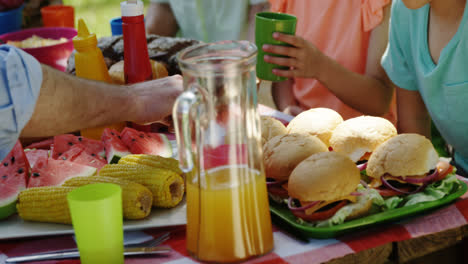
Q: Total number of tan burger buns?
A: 6